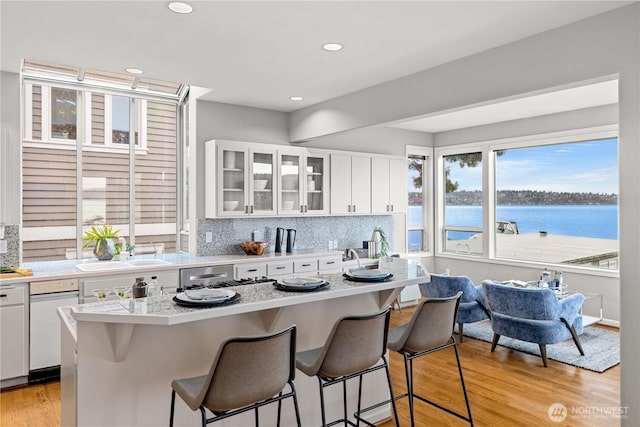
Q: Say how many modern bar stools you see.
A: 3